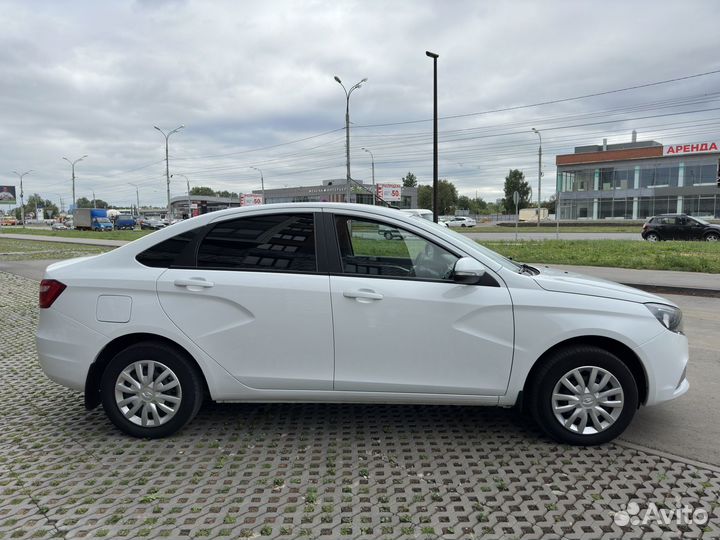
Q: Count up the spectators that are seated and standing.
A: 0